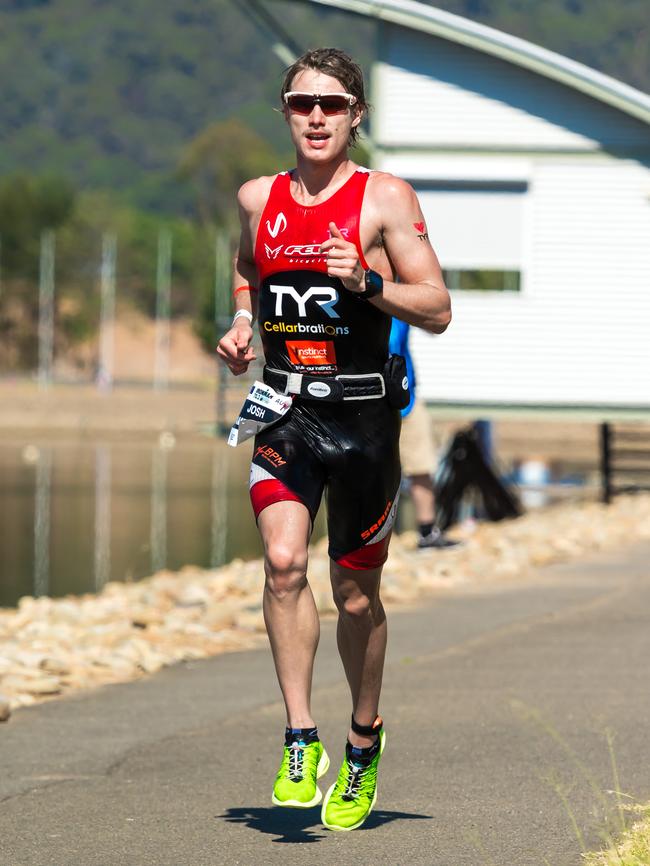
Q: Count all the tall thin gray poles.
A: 4